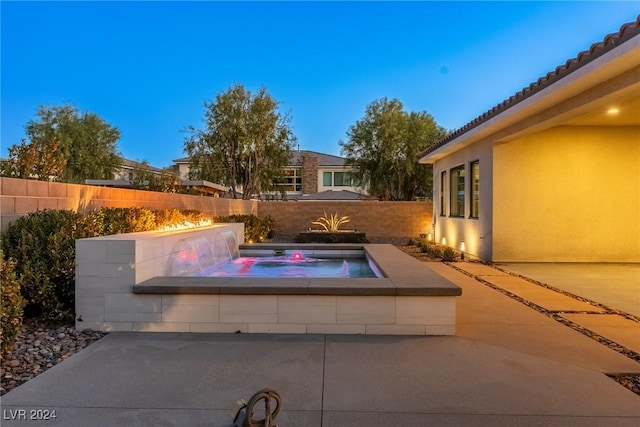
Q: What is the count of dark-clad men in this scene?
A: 0